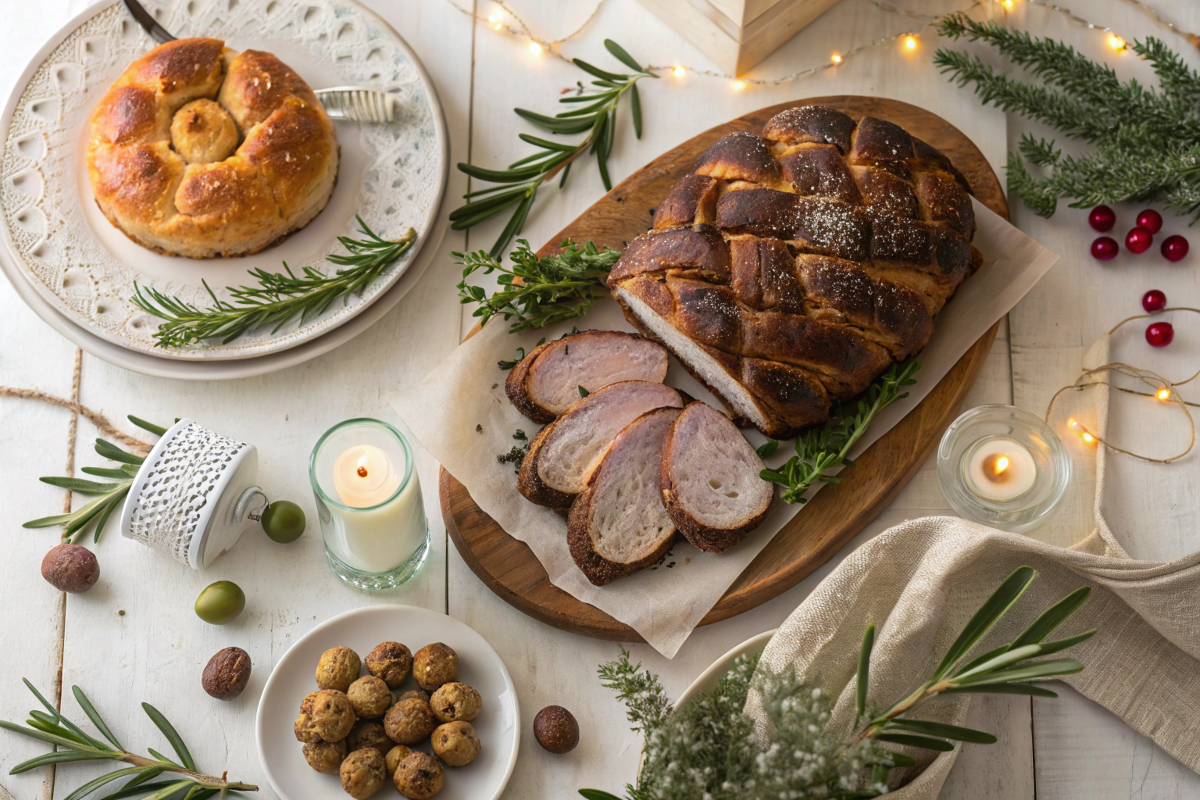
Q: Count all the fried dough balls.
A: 14